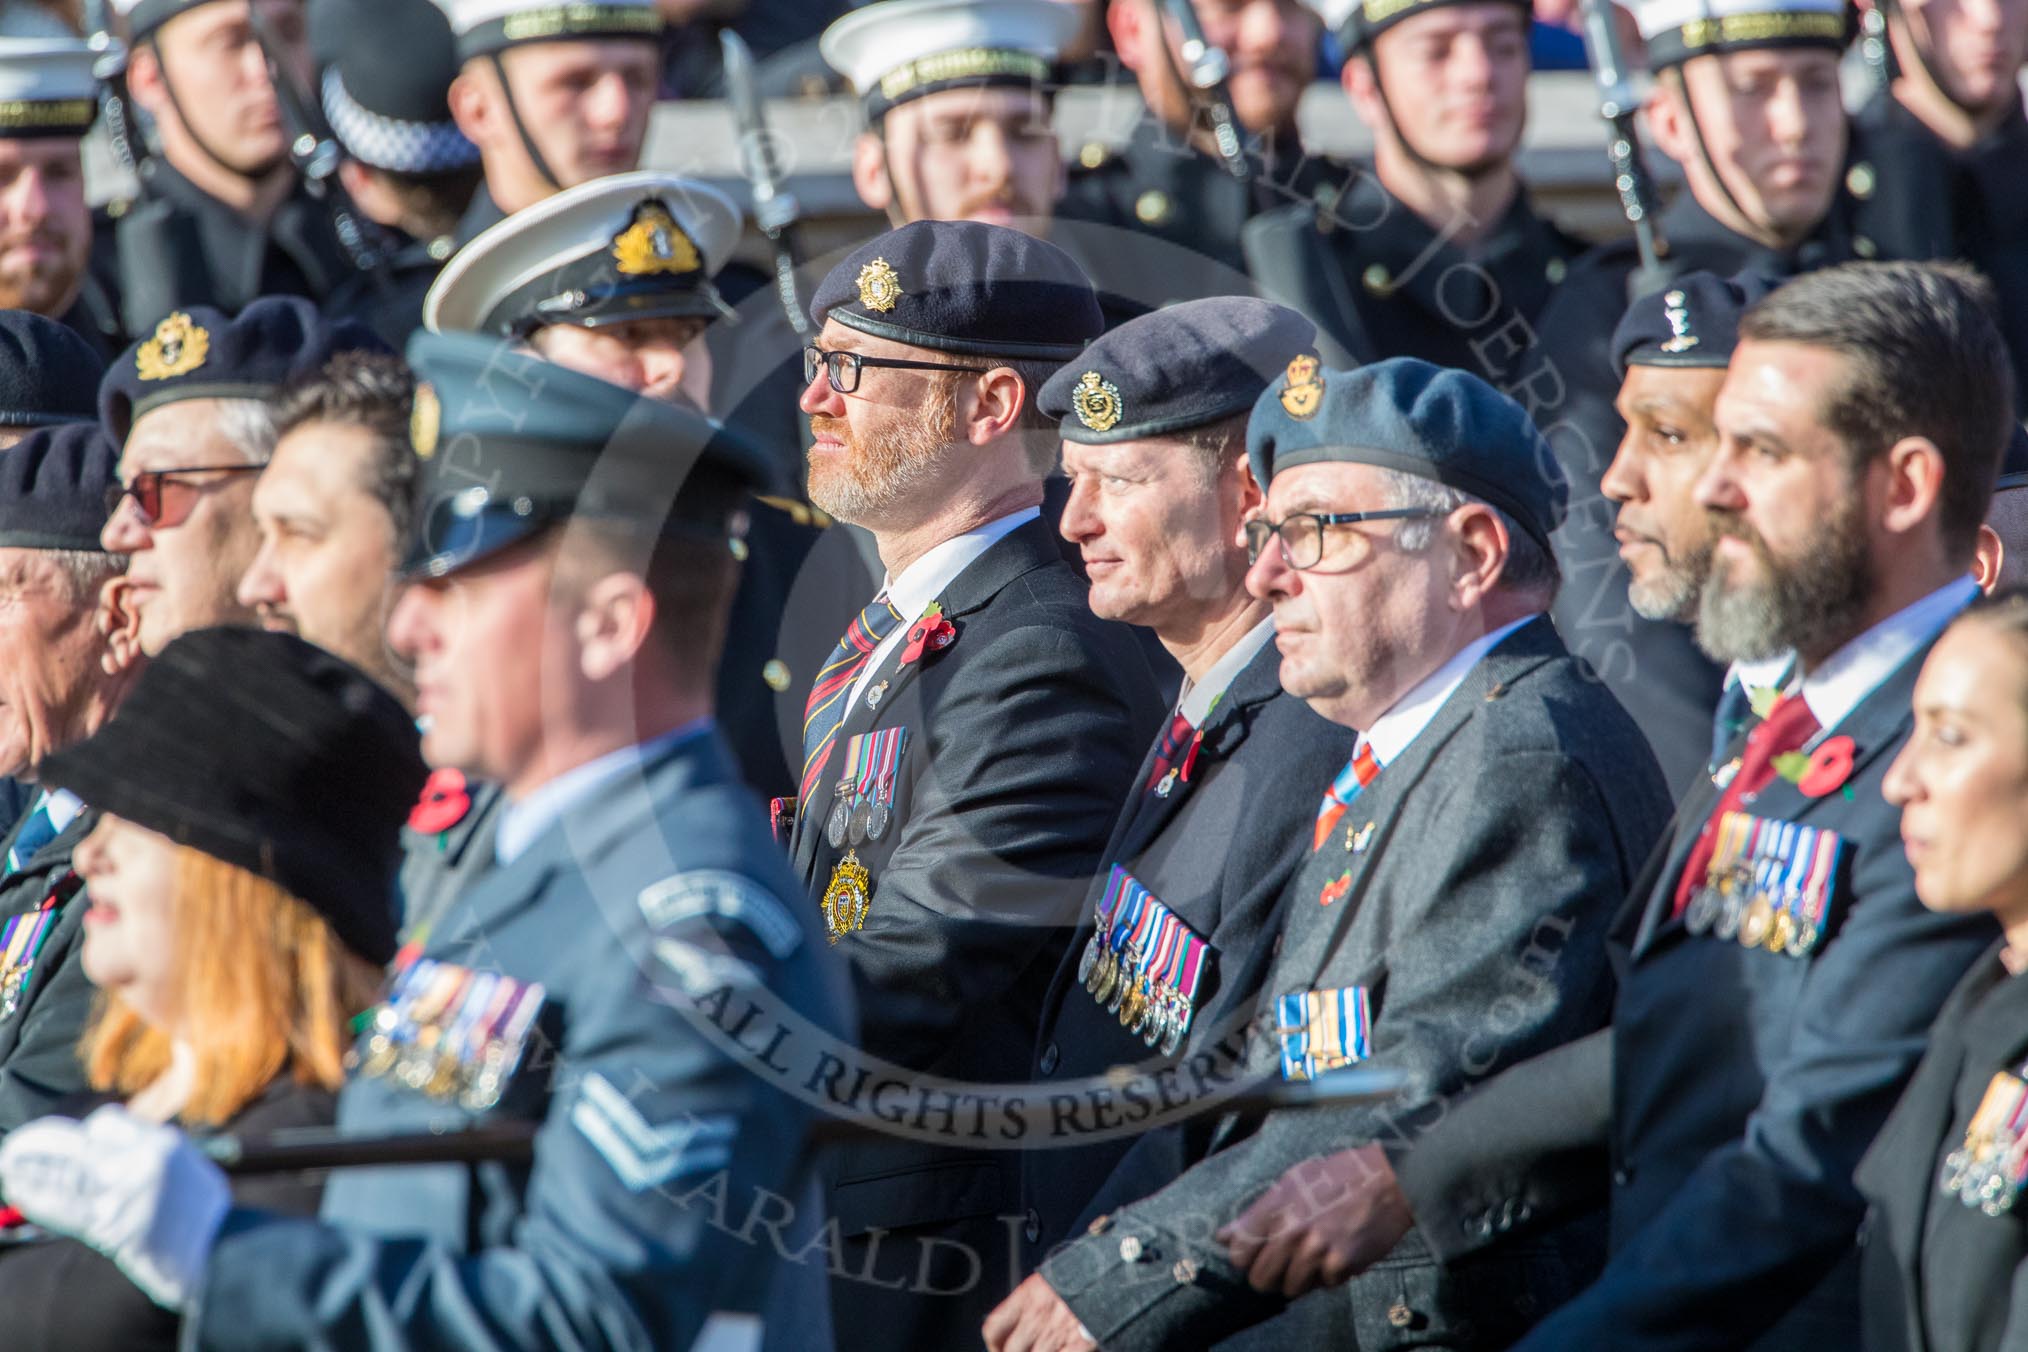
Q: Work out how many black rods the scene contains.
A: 1